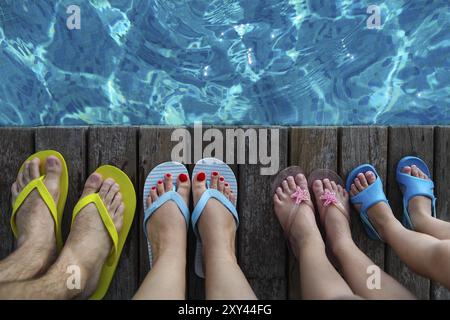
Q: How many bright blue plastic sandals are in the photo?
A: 2